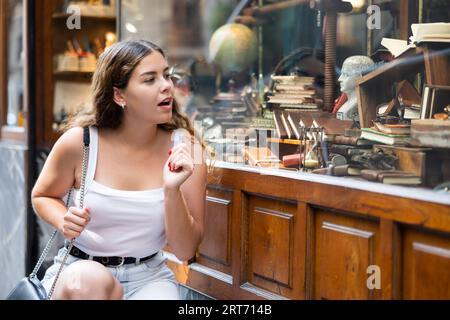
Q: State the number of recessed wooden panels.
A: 4